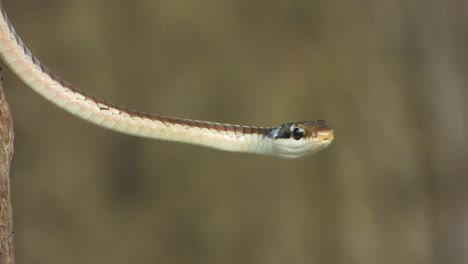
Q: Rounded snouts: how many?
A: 1